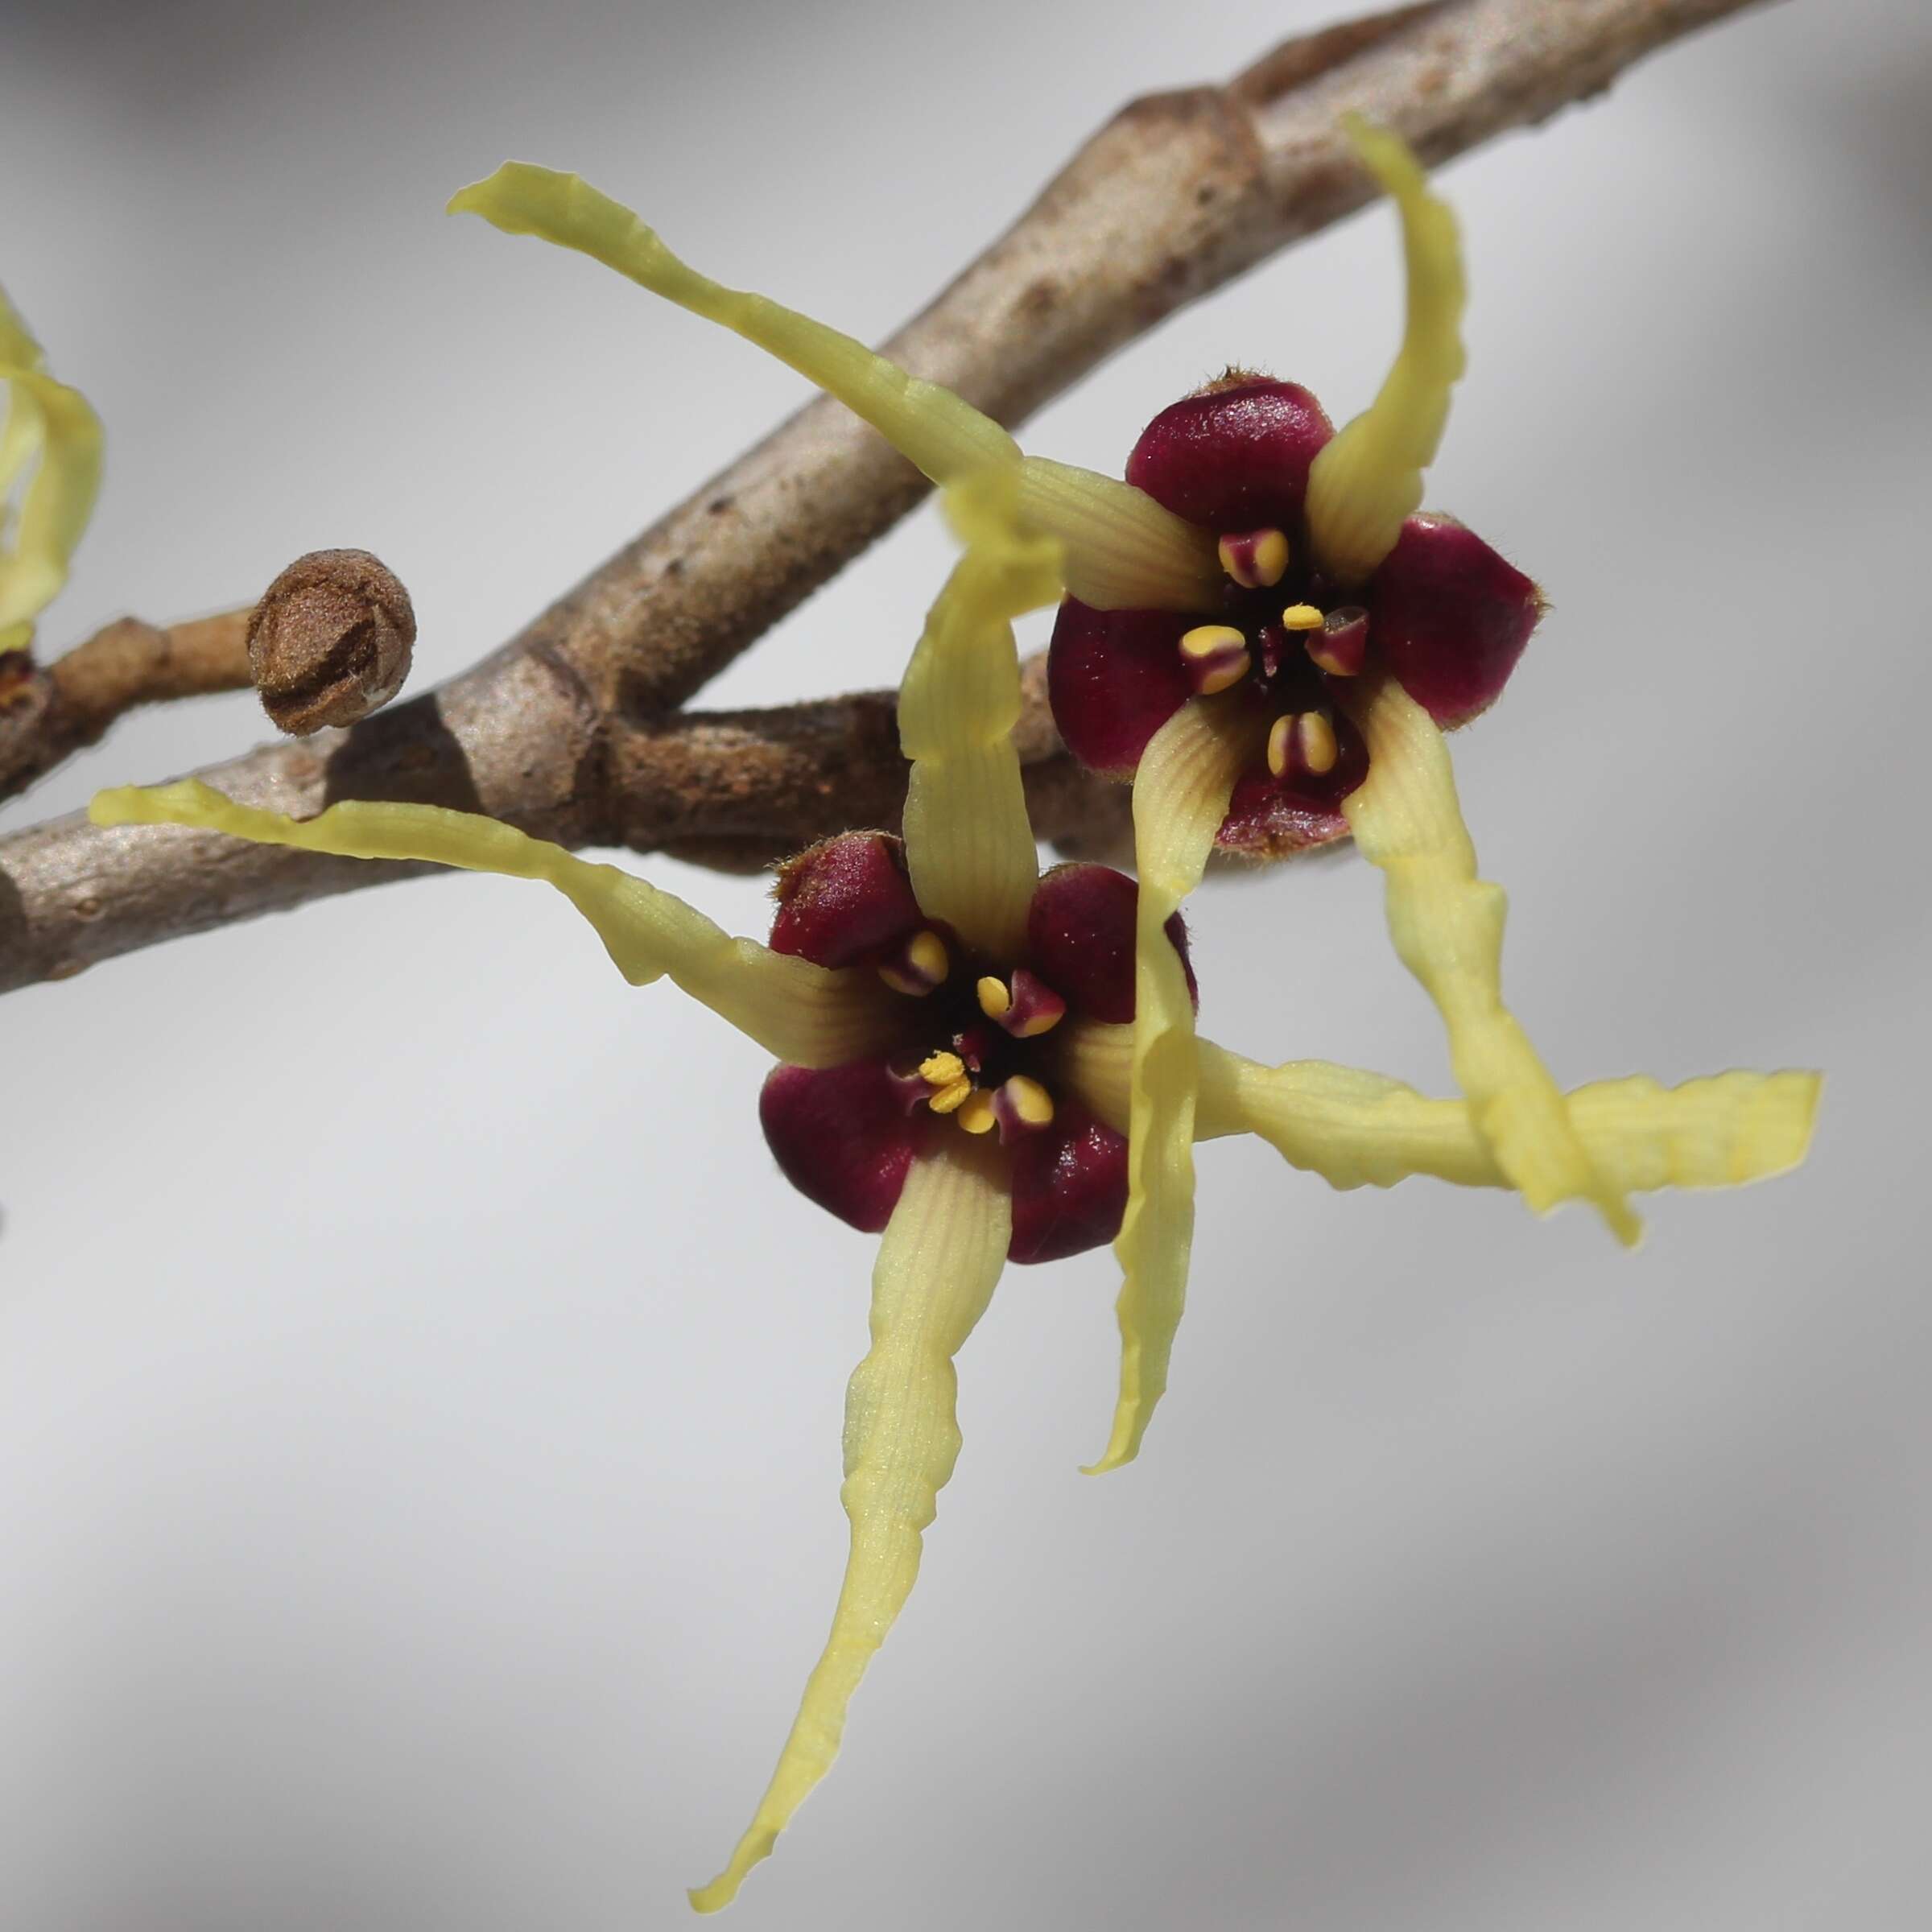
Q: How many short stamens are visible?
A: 8